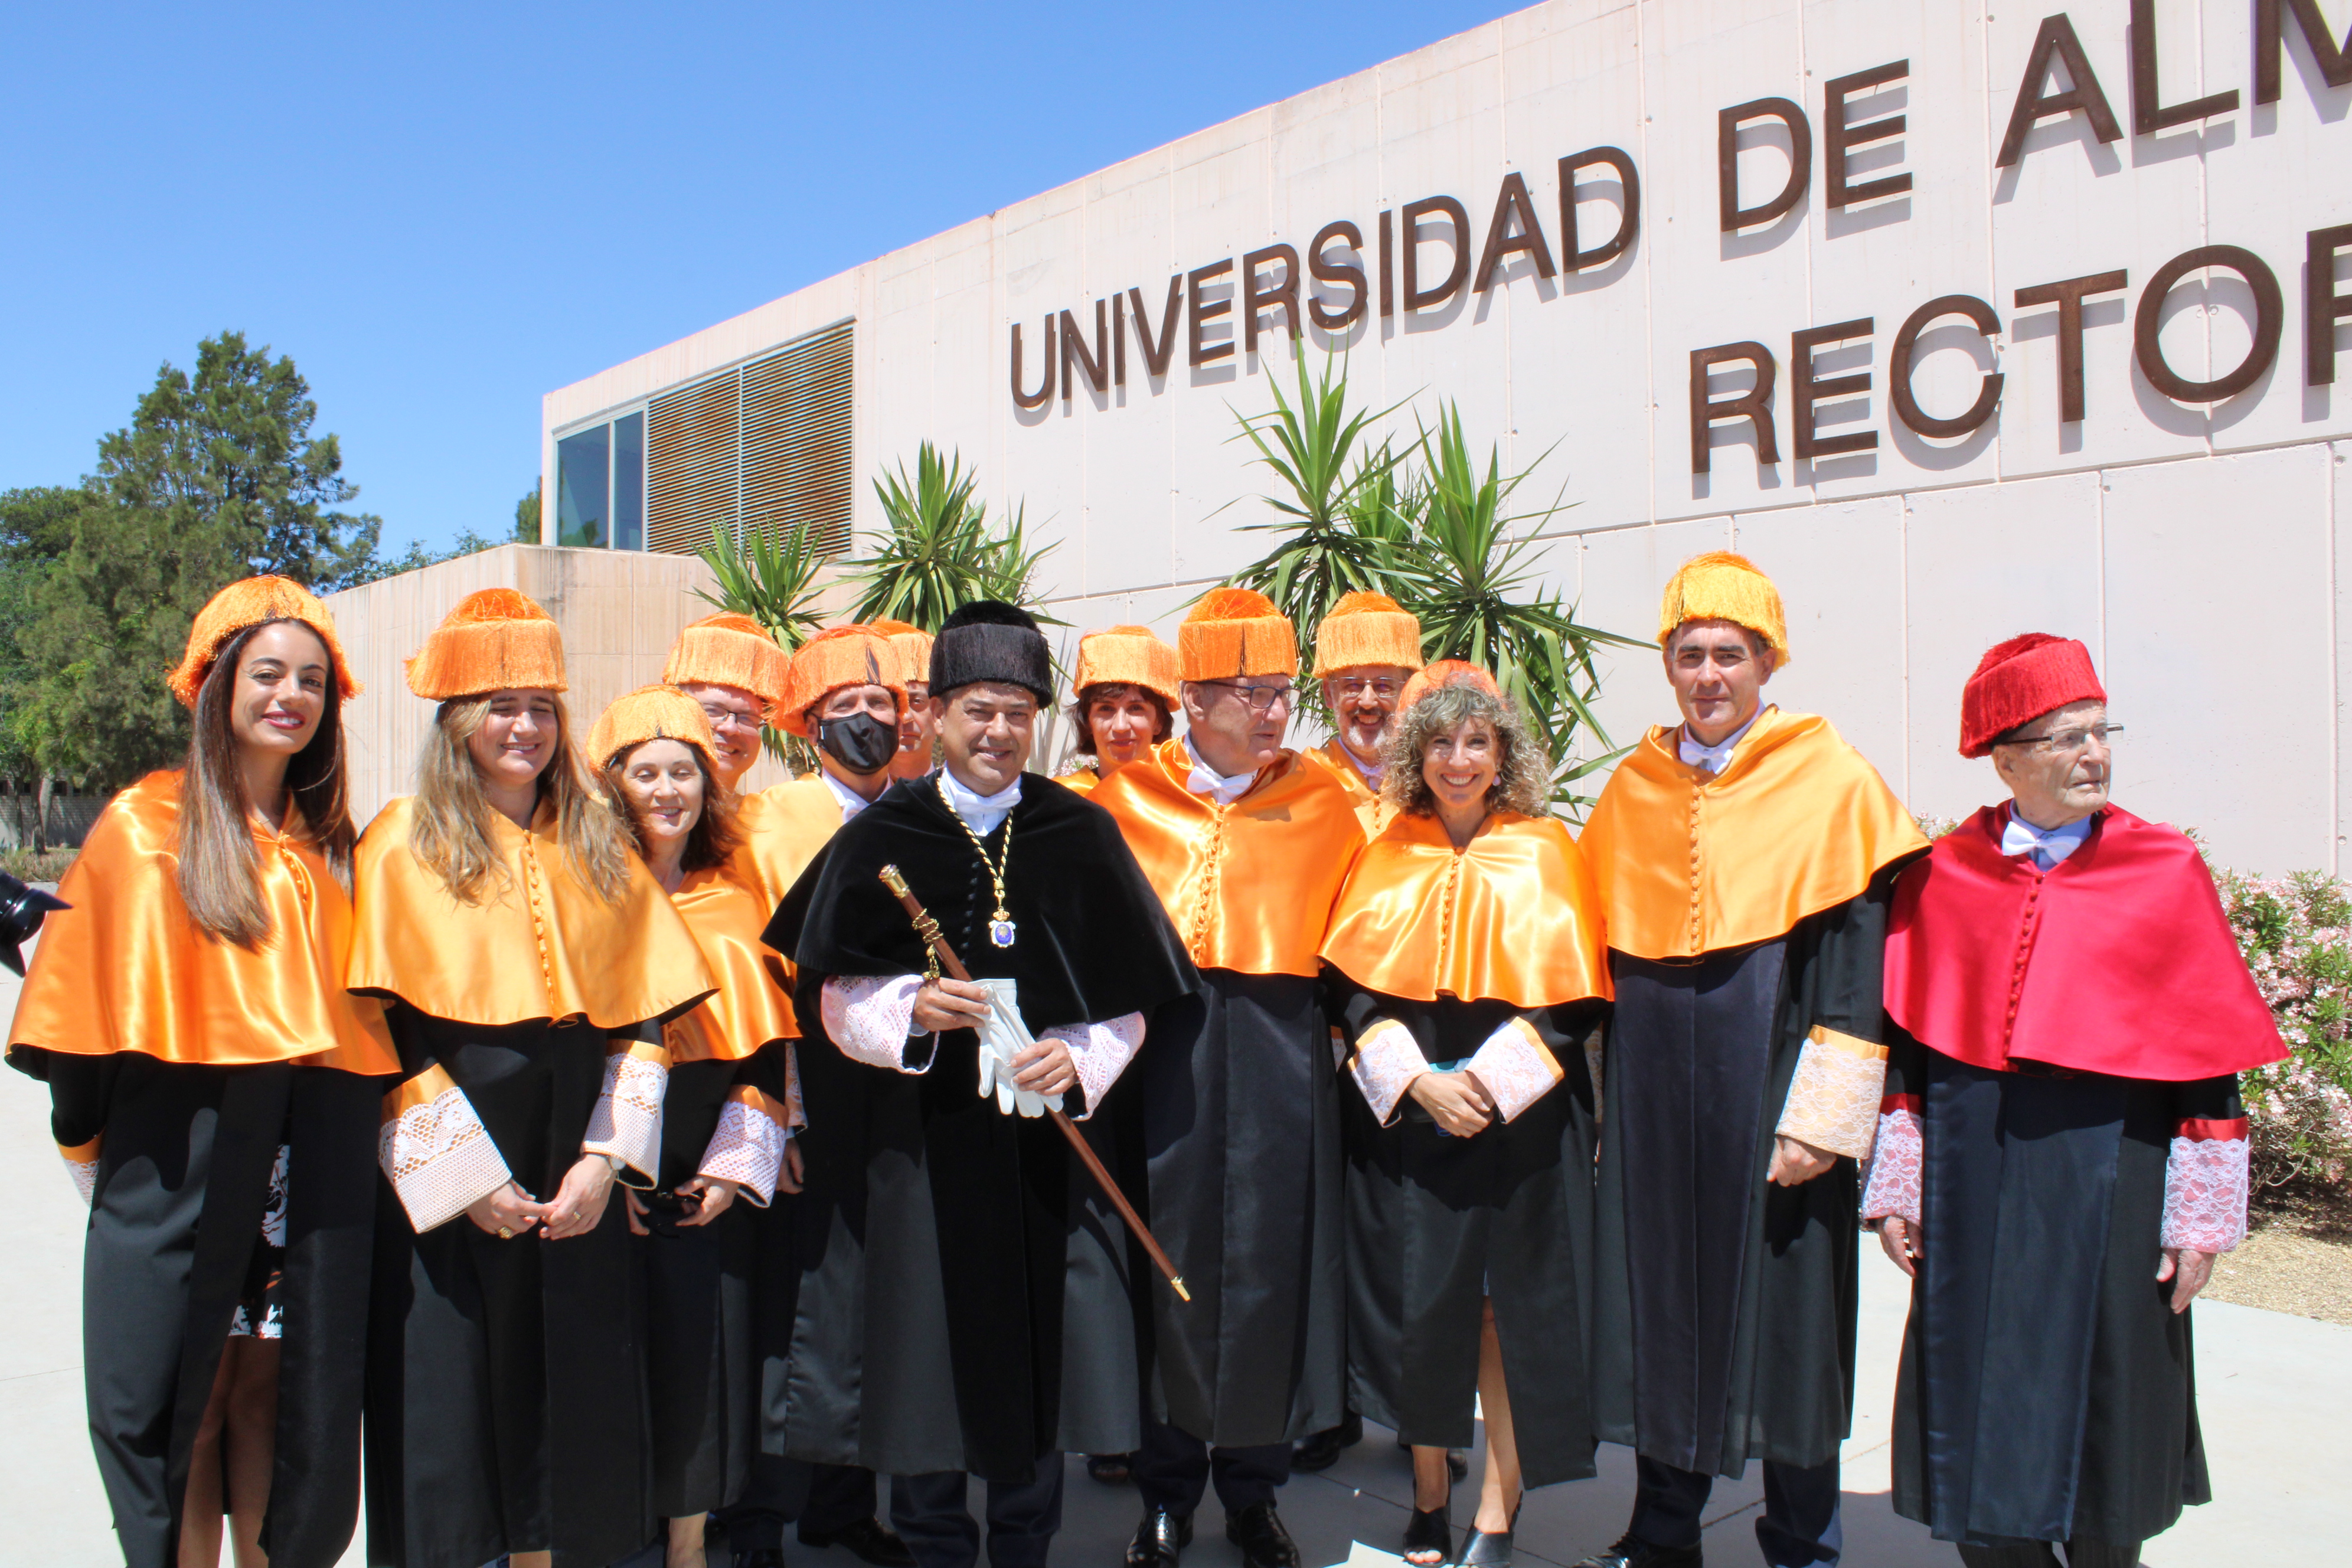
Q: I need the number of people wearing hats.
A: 13